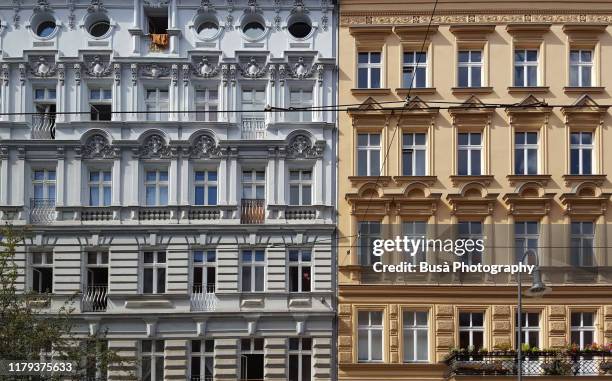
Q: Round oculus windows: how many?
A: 5